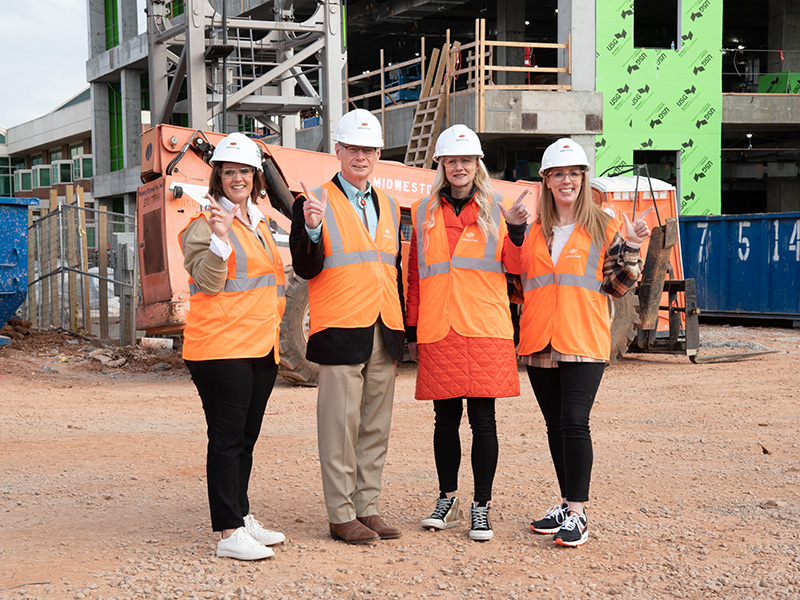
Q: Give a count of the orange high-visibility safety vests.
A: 4